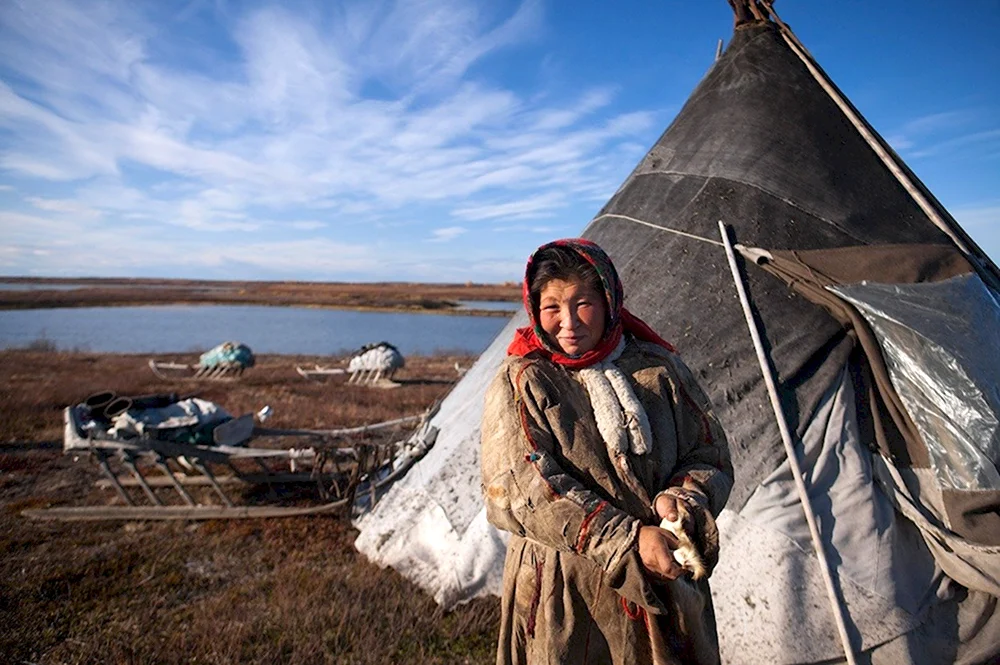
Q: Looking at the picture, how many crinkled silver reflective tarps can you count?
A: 1